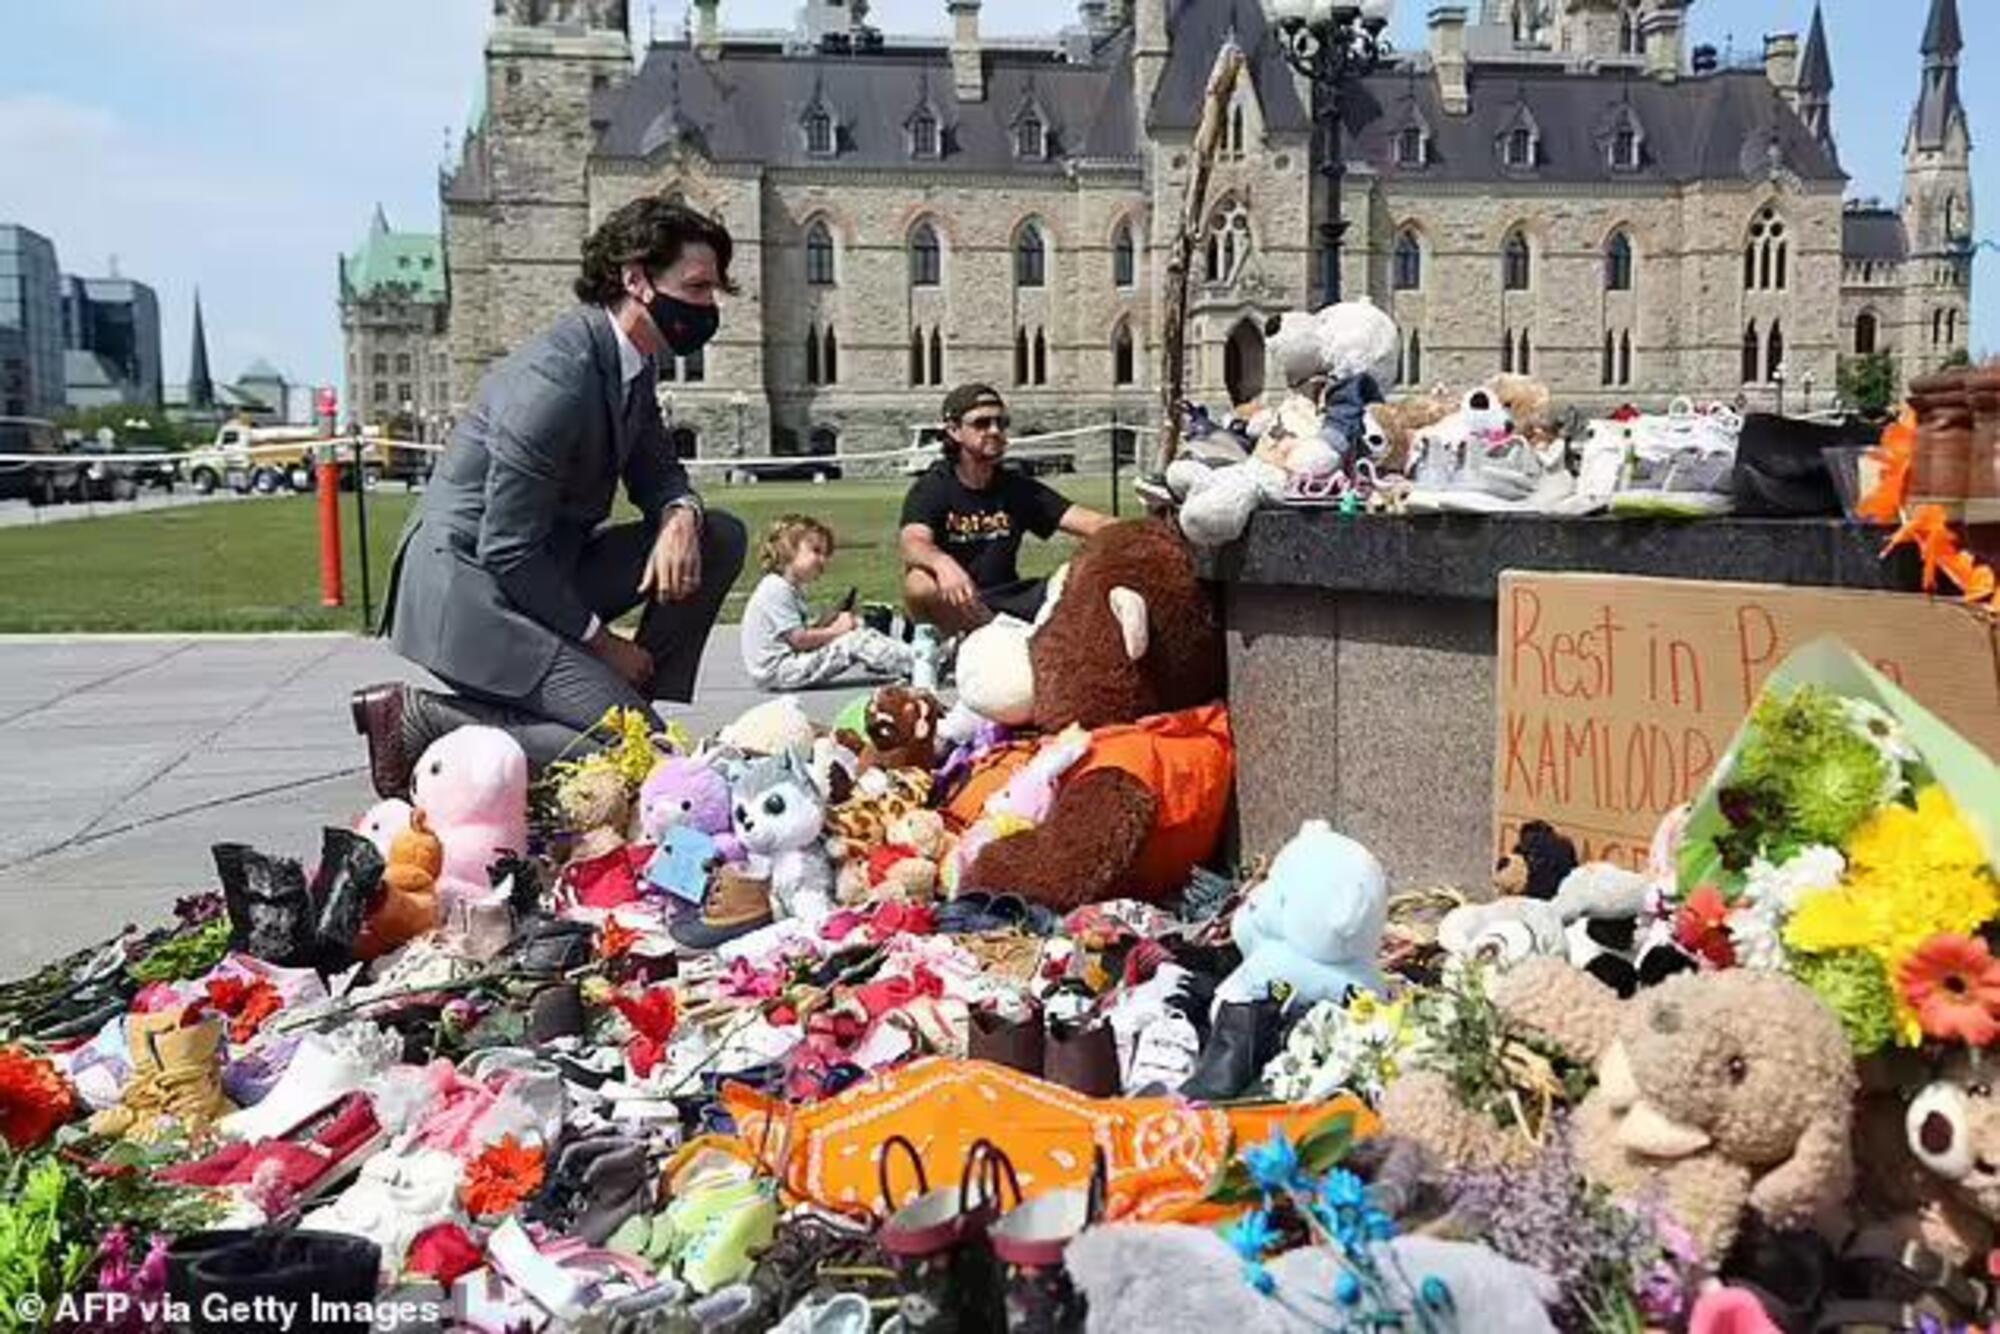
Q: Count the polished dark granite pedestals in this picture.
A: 1